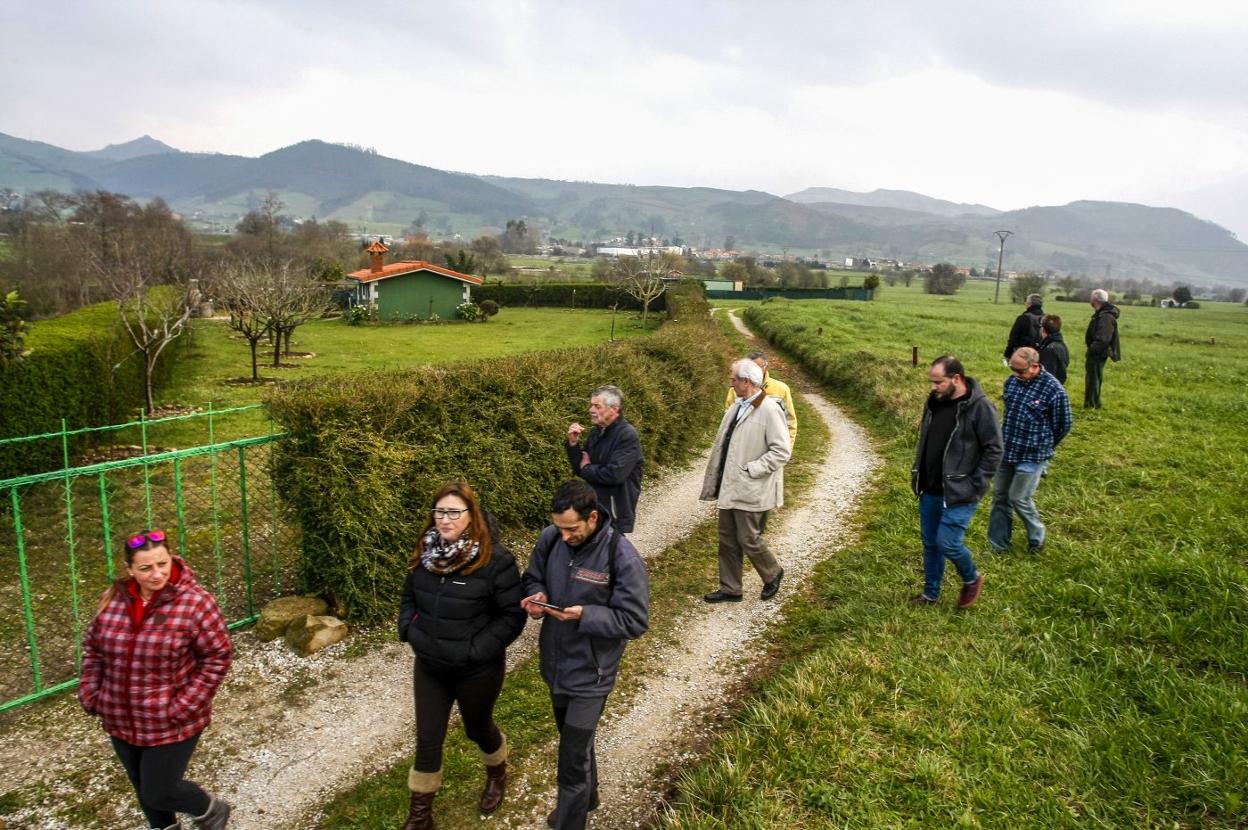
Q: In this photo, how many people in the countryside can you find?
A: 11